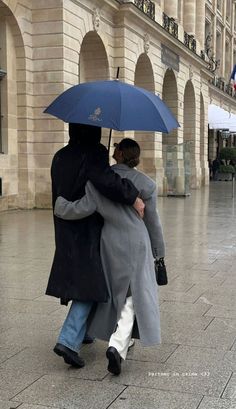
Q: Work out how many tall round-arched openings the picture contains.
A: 6